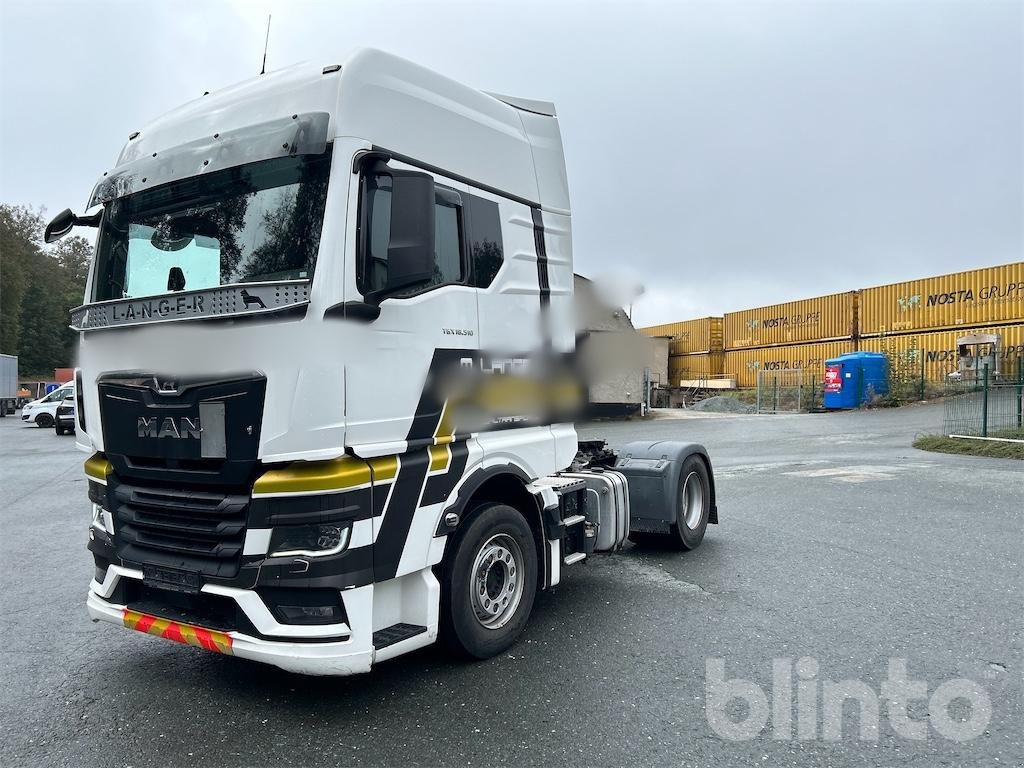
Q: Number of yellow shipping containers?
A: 6